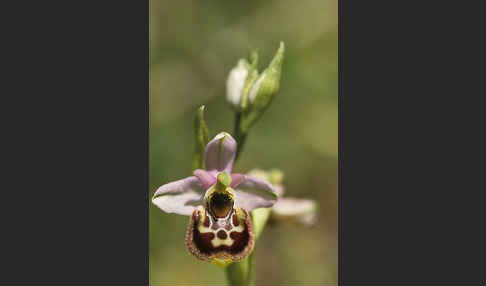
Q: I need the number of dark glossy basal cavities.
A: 1